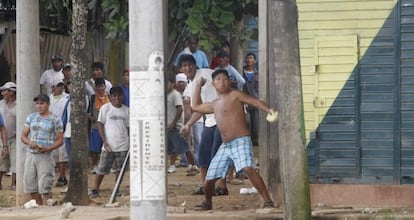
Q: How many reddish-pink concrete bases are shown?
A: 1